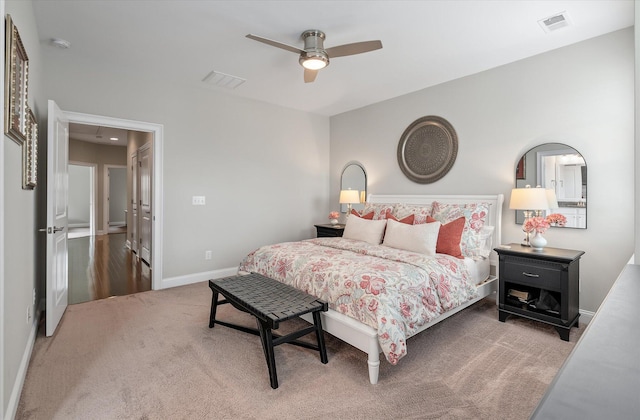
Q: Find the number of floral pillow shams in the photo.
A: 3